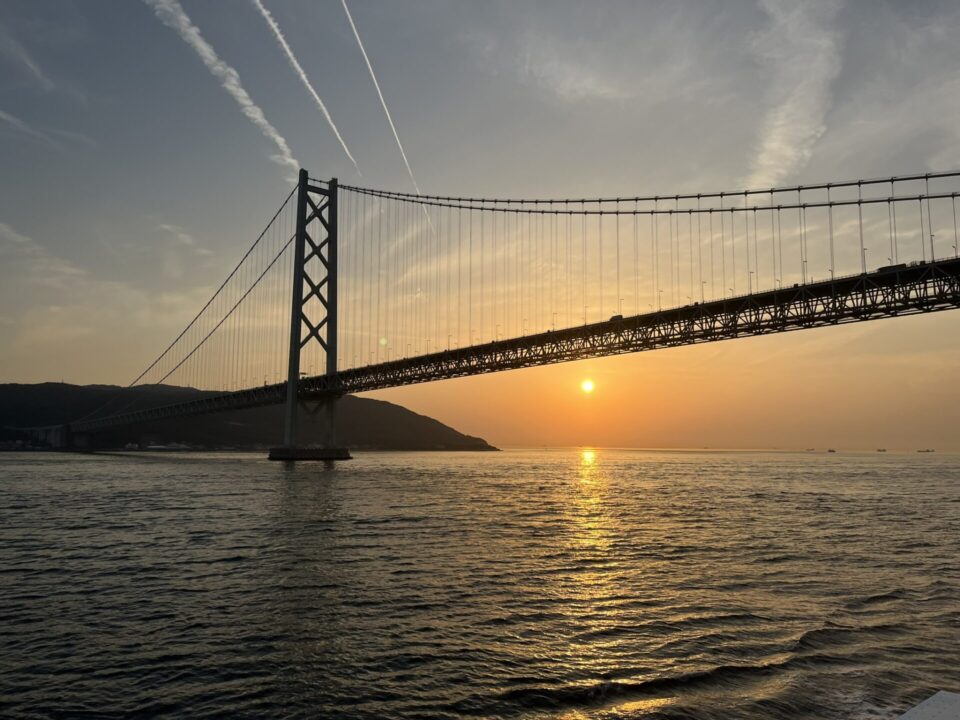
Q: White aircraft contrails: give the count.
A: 3